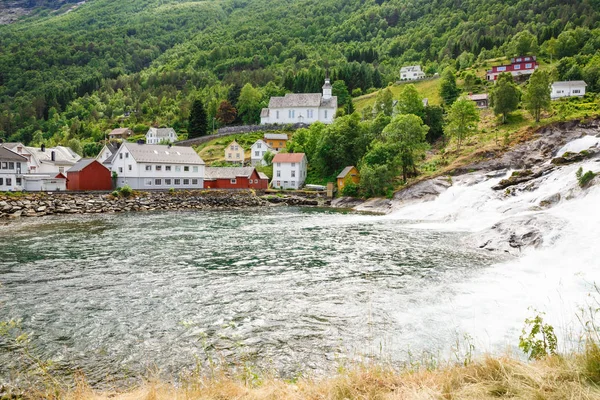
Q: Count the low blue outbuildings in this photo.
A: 0